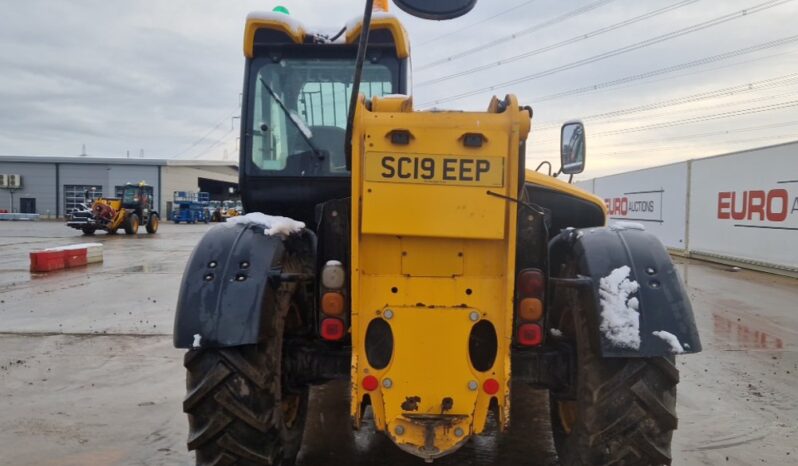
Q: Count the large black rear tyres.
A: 2